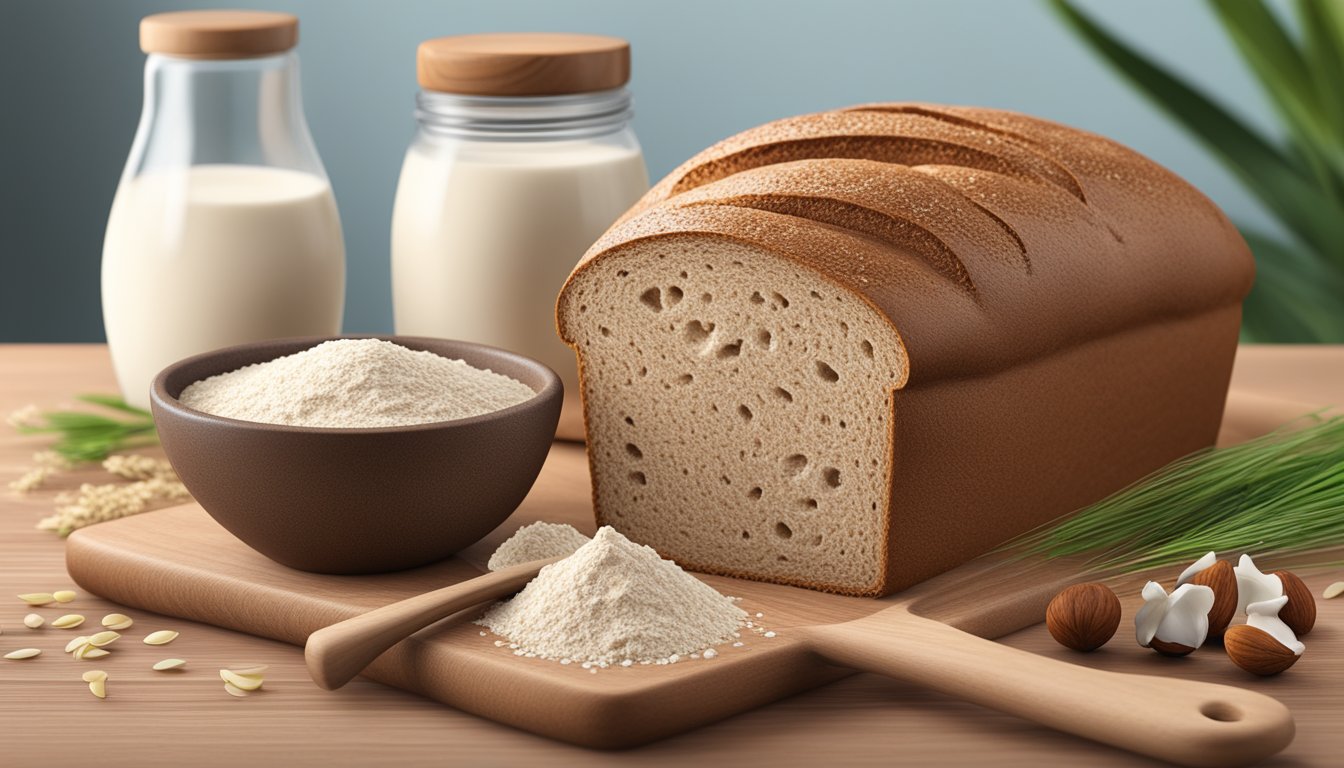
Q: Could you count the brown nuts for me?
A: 5